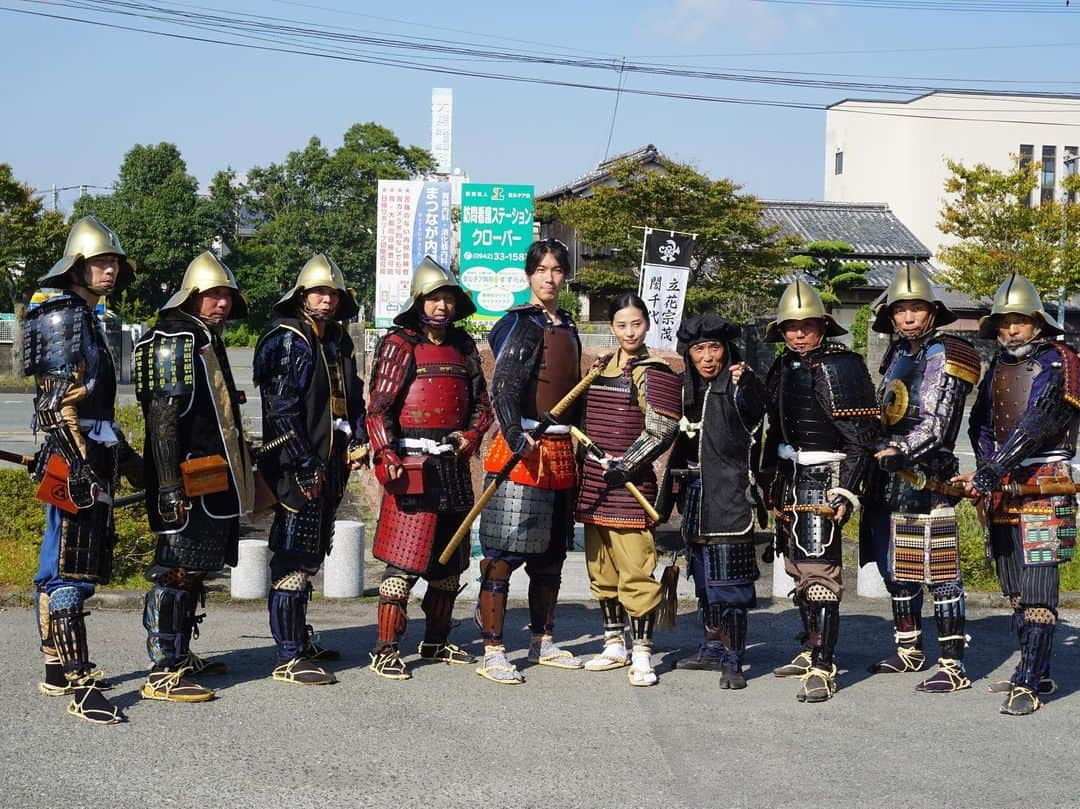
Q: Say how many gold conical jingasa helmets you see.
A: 7